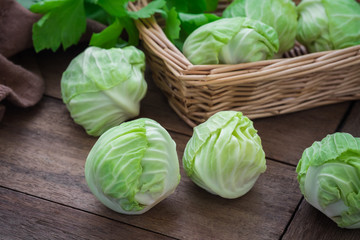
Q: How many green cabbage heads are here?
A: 7